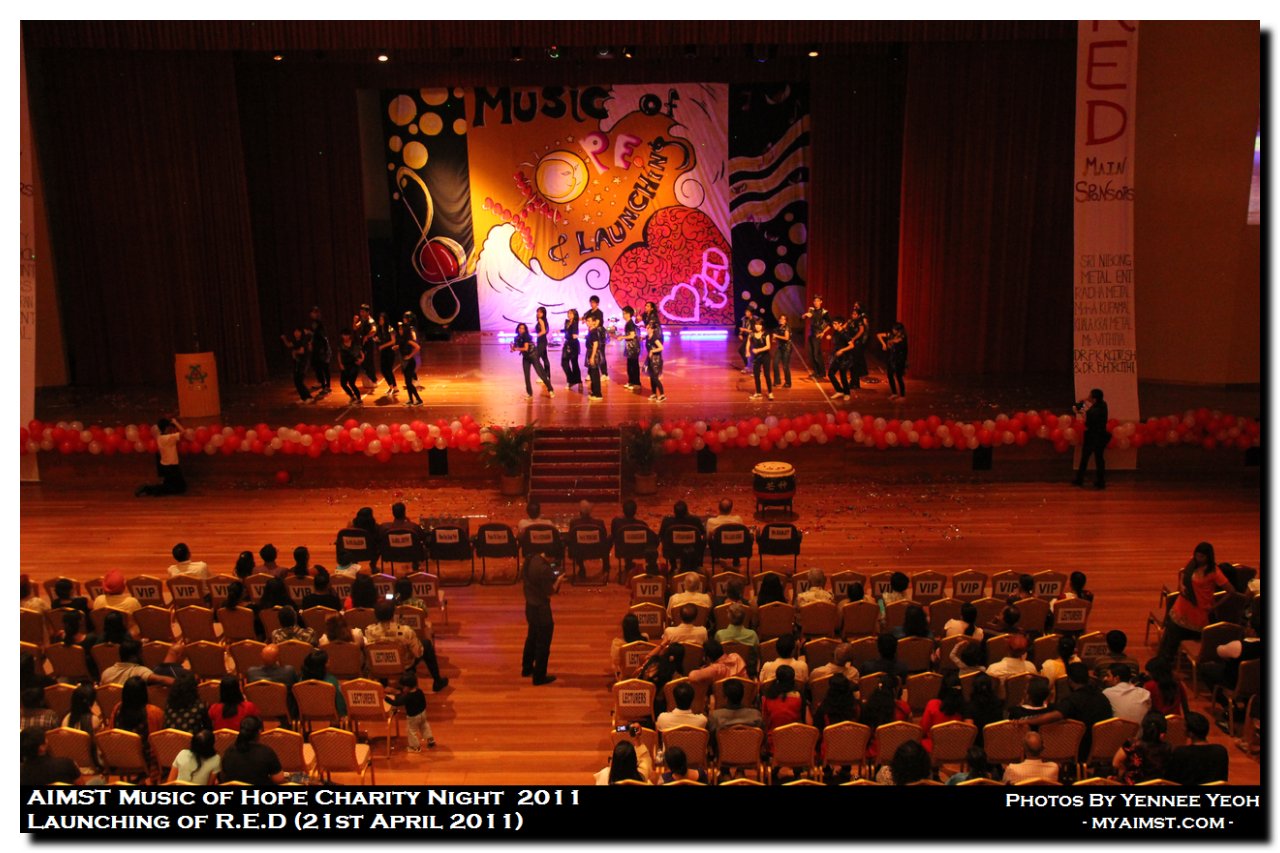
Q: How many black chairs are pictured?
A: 10